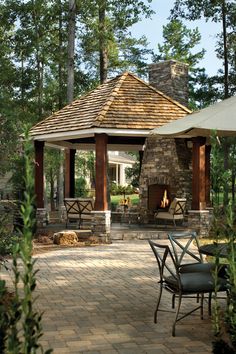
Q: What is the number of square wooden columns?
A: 5